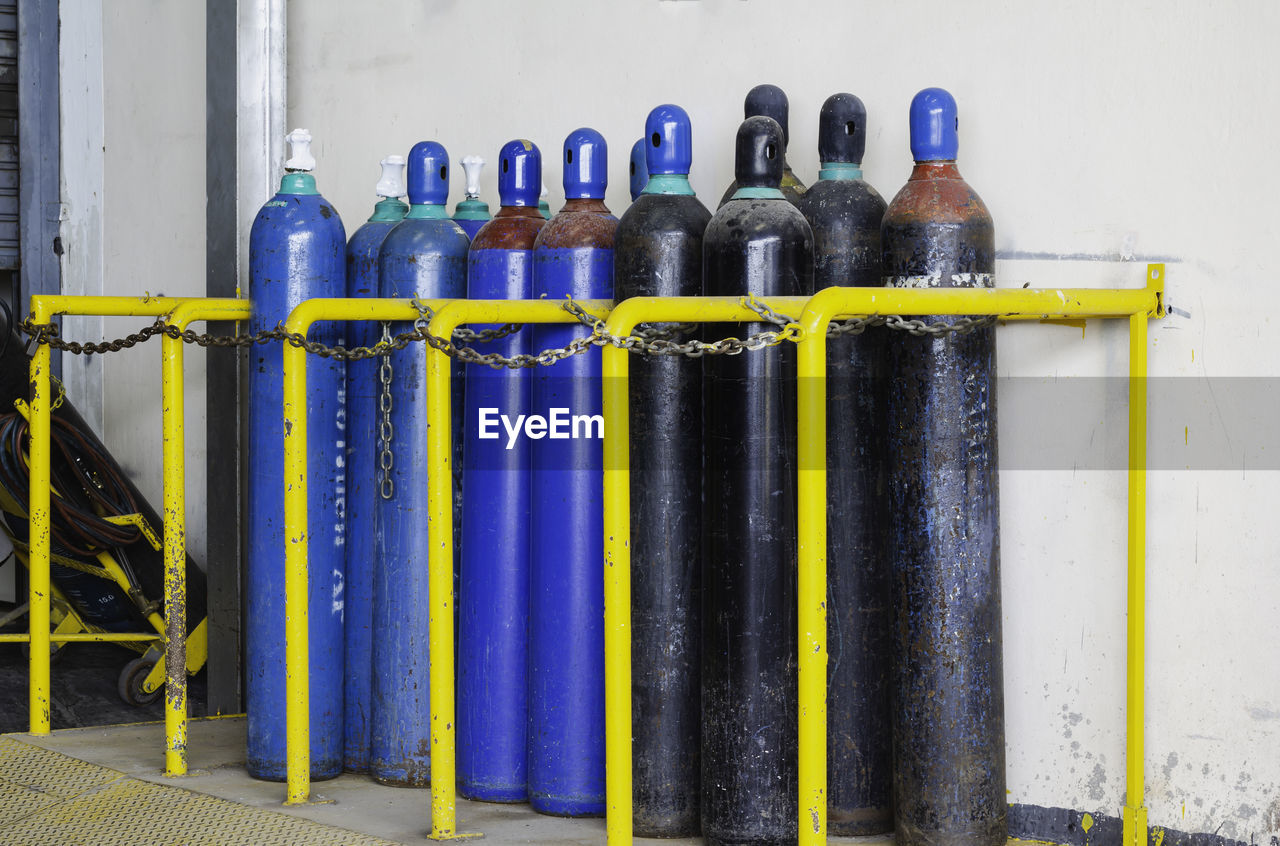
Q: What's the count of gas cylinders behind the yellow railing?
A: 13